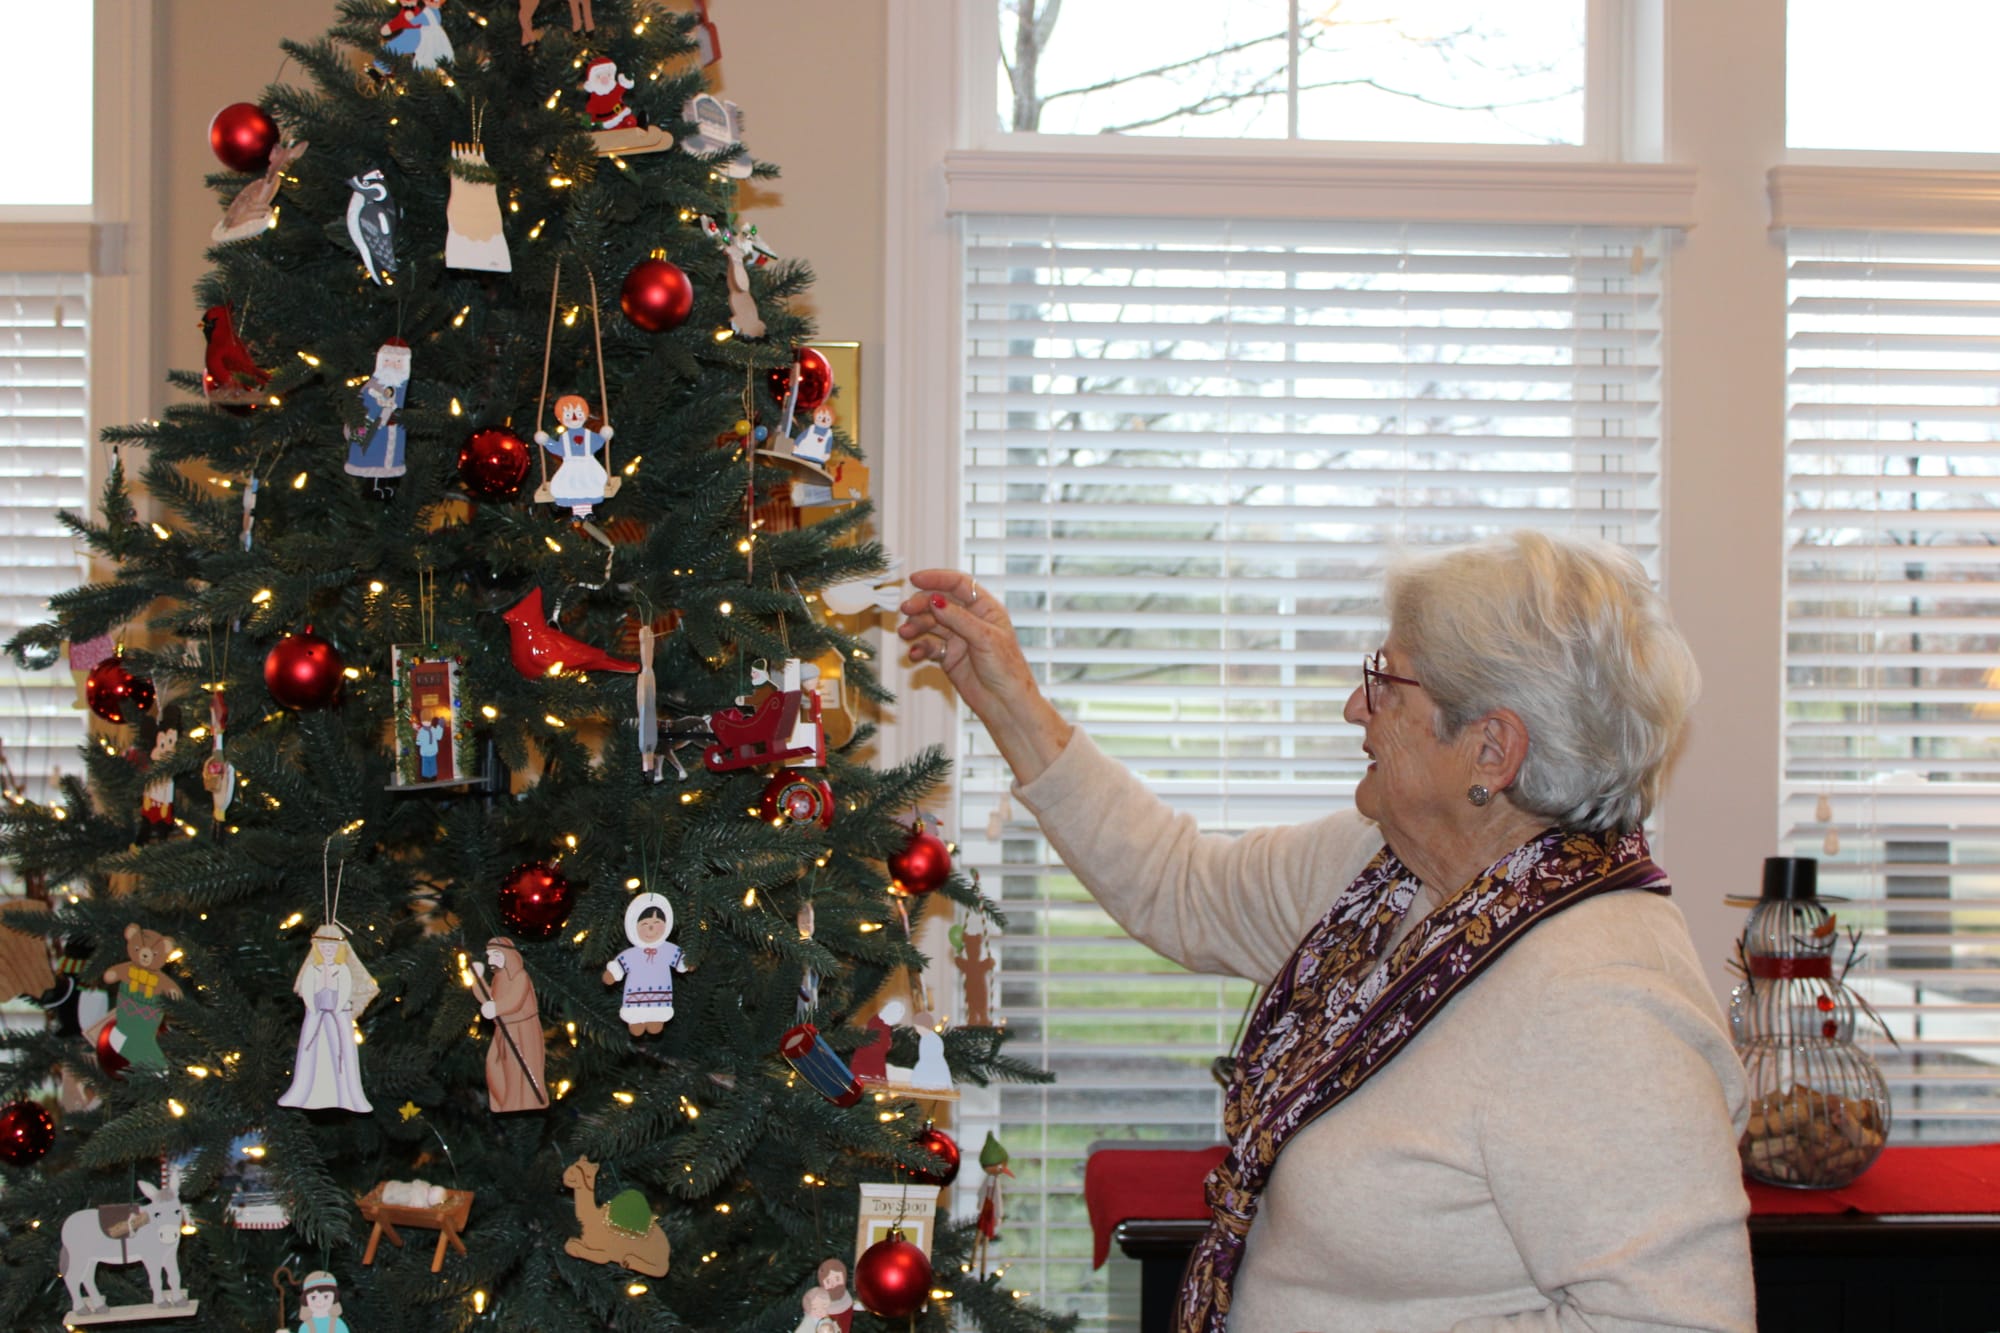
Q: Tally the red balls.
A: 14